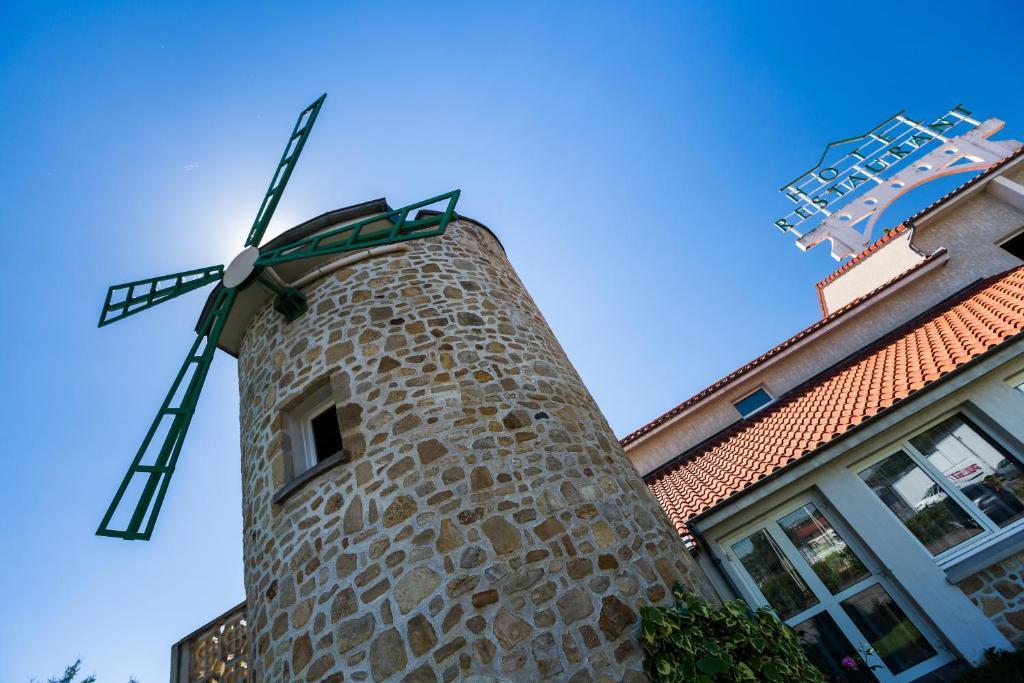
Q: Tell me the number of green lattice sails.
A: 4